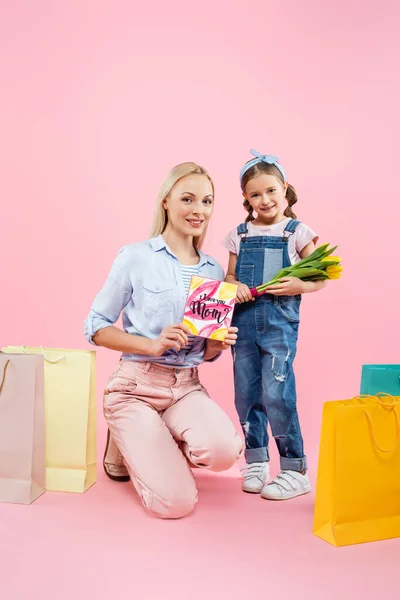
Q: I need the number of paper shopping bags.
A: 4